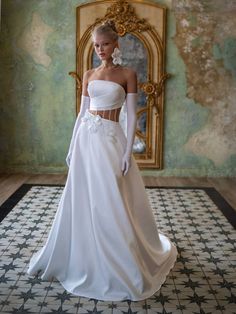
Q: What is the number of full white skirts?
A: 1